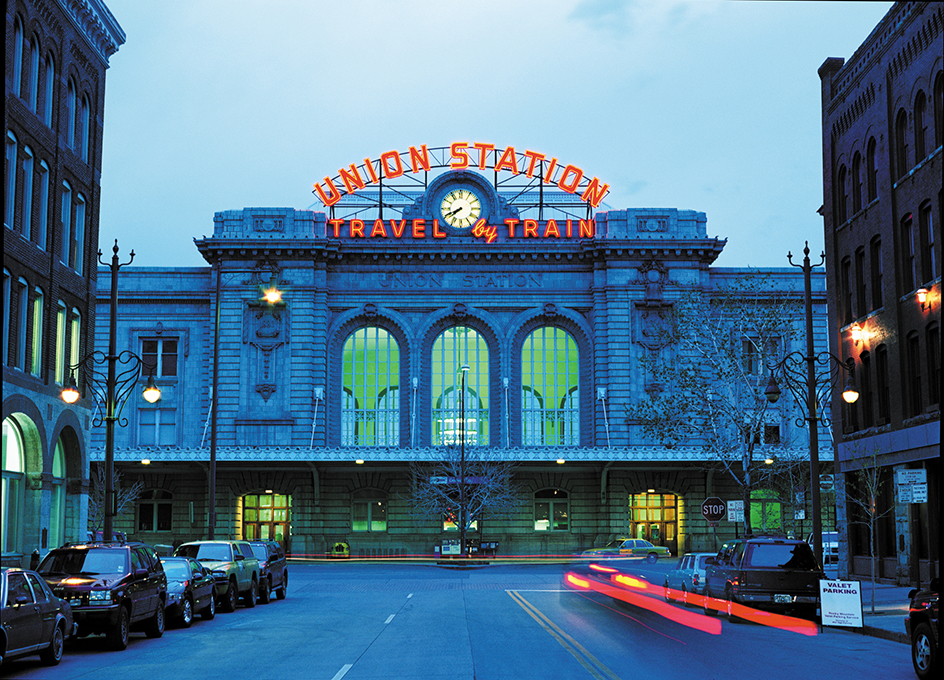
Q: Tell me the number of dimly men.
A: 0